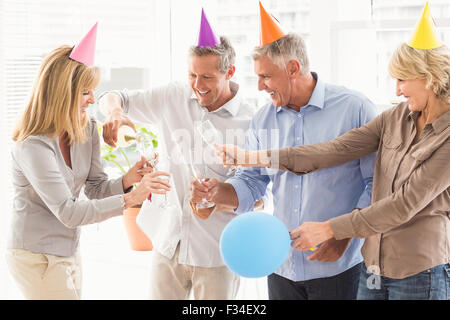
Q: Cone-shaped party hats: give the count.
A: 4